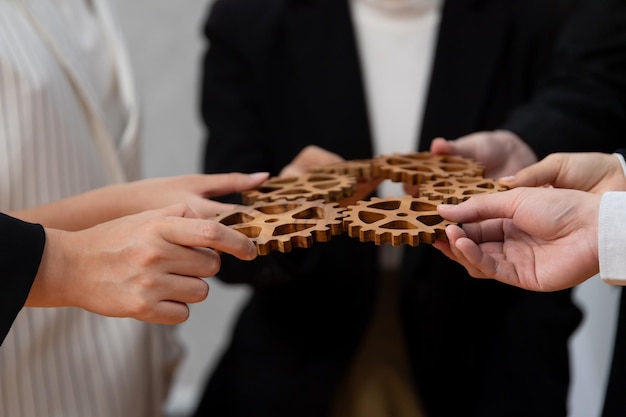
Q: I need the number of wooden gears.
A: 6